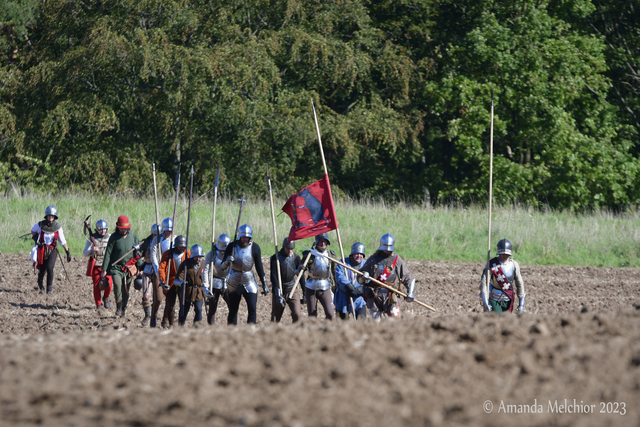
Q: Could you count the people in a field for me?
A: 14